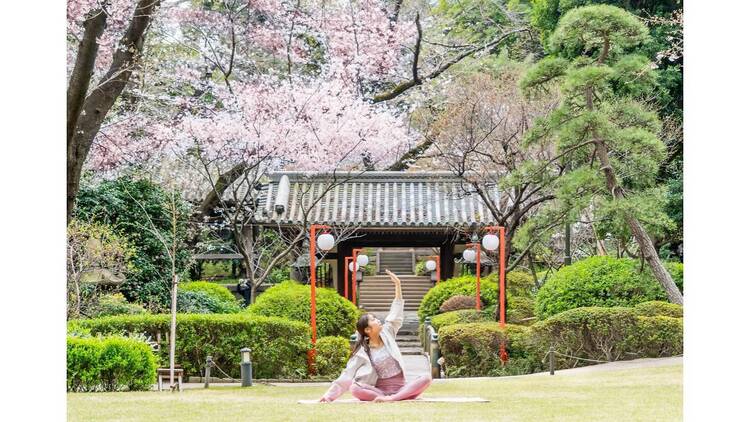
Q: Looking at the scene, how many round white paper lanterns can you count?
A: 6